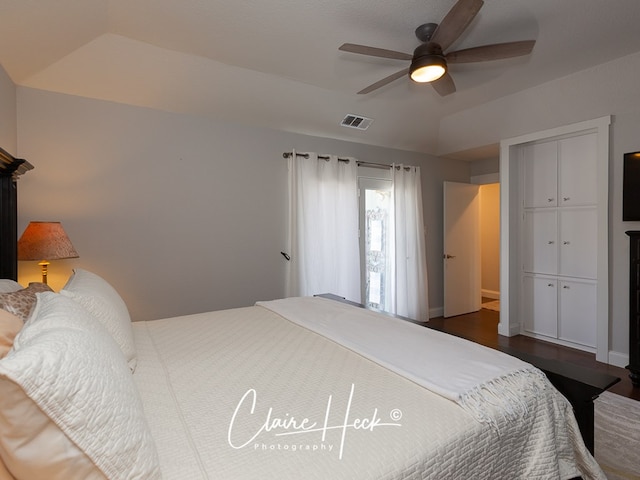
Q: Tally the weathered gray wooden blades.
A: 5